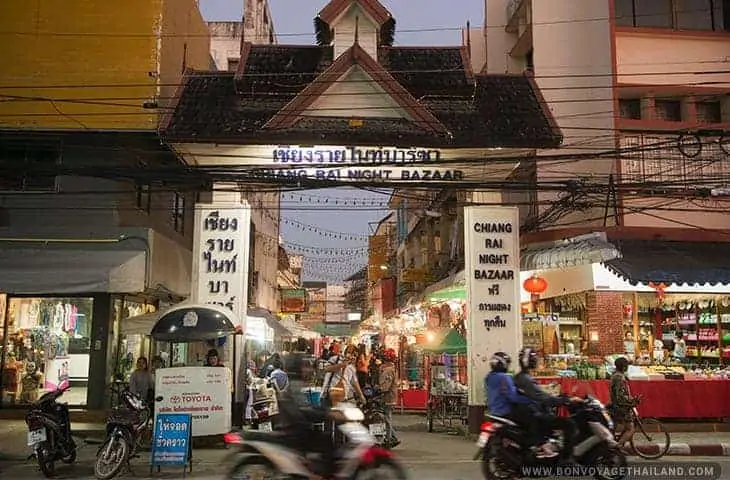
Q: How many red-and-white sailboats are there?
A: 0